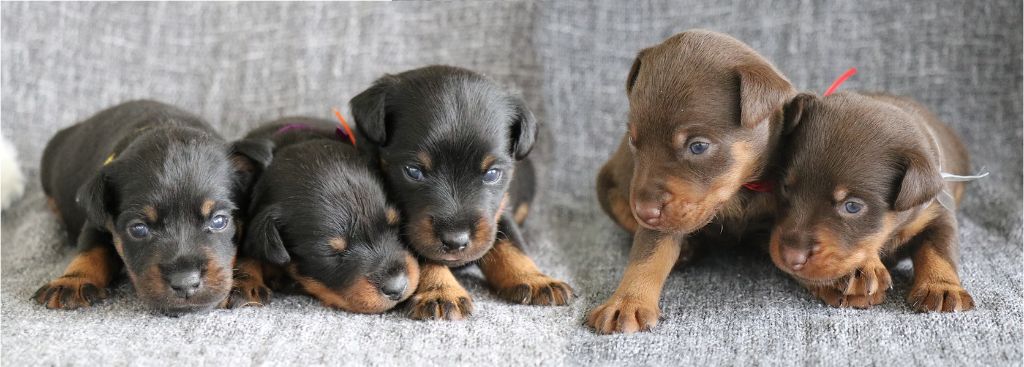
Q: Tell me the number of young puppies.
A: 5